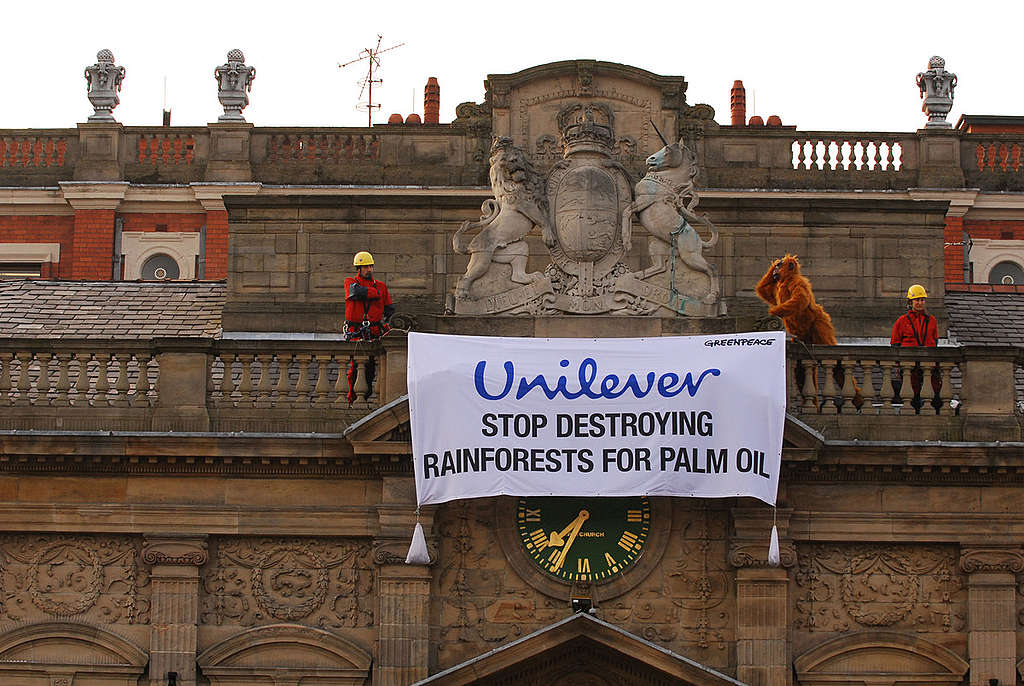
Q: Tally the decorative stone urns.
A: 3